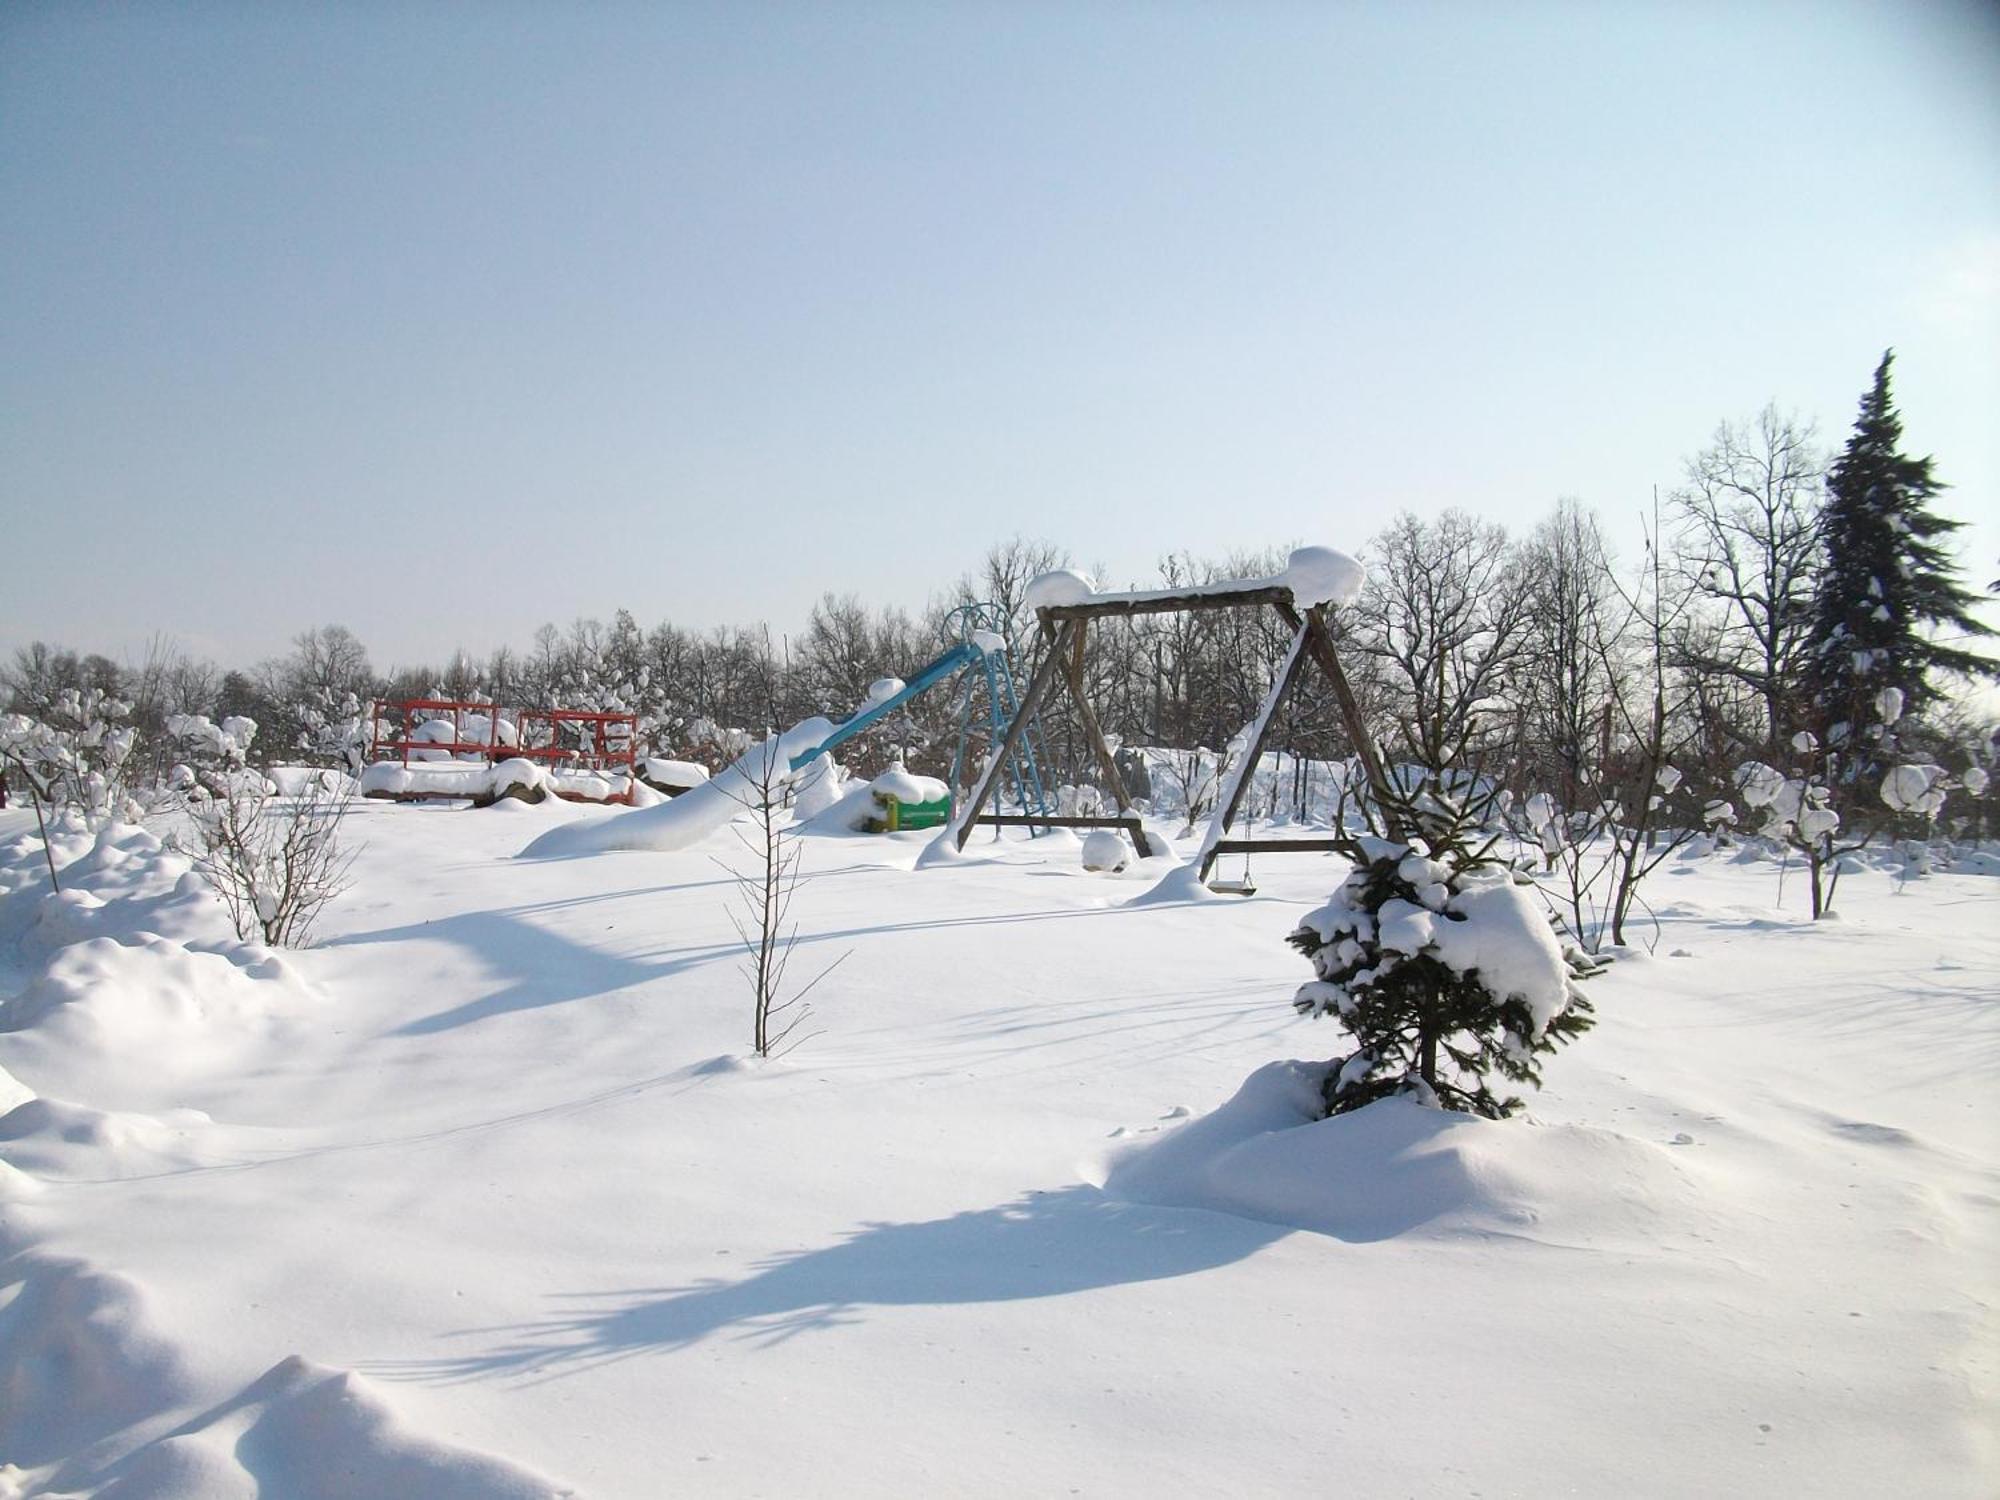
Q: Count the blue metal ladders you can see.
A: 1